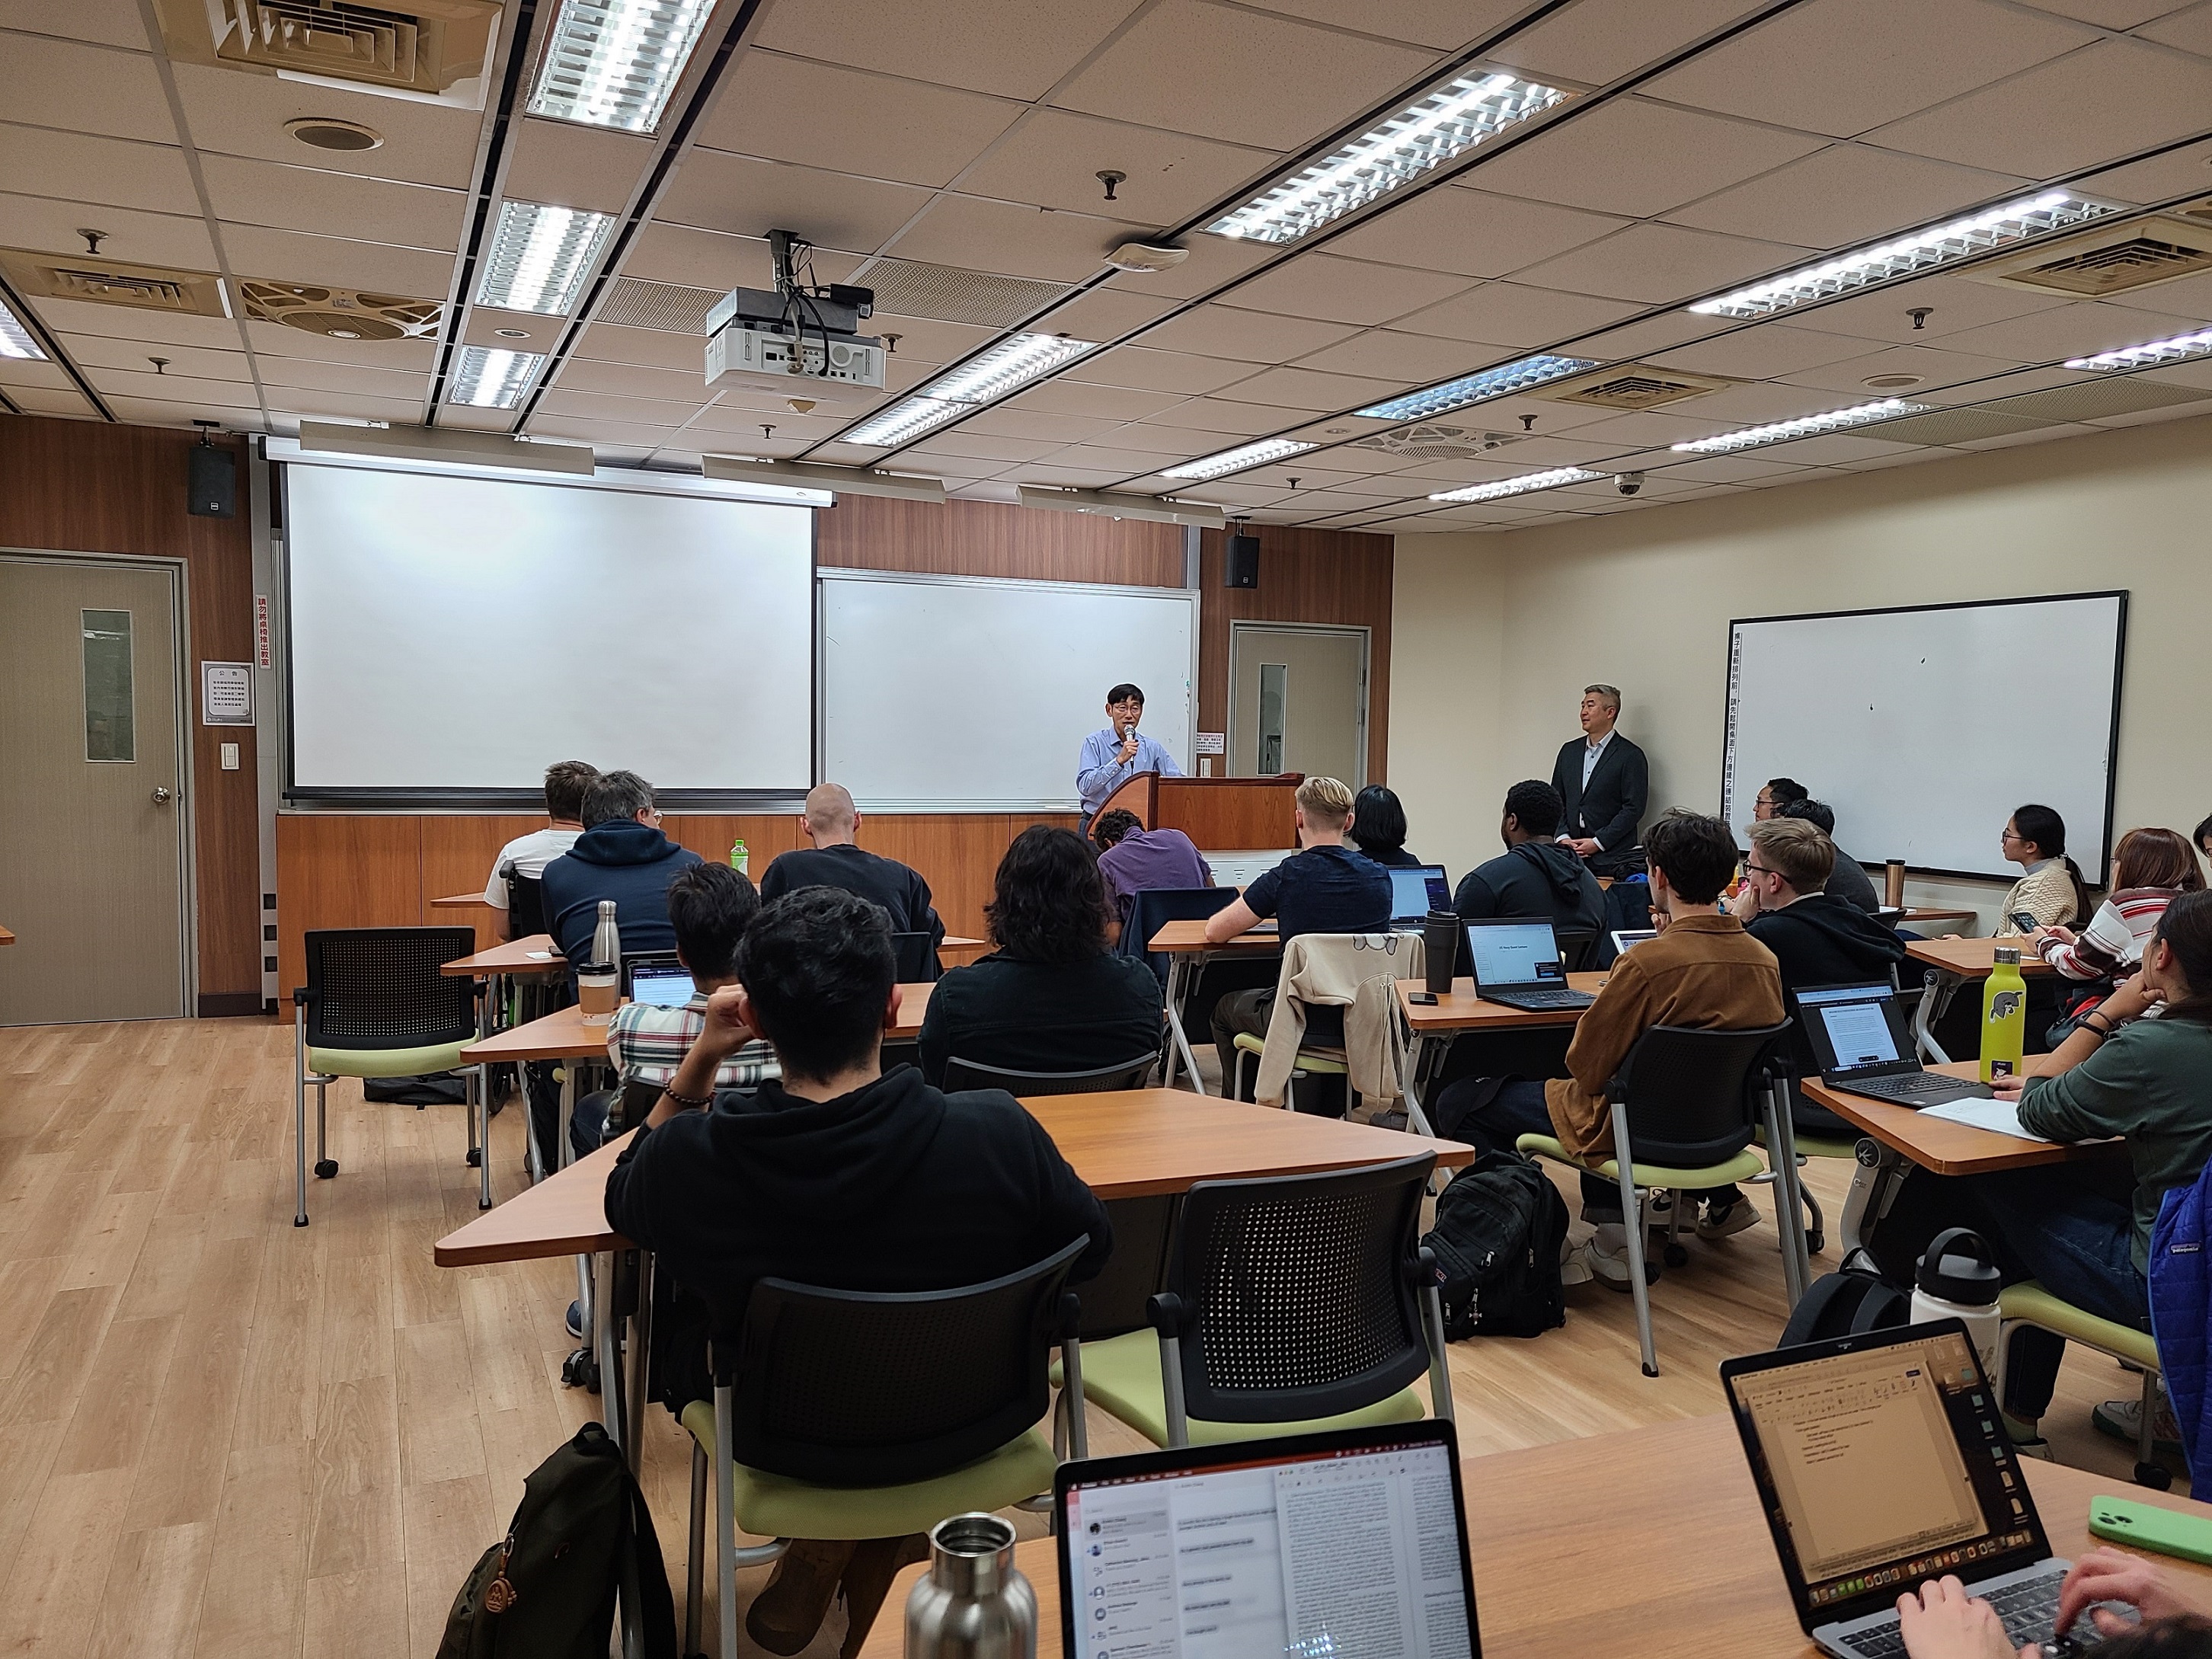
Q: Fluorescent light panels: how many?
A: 13